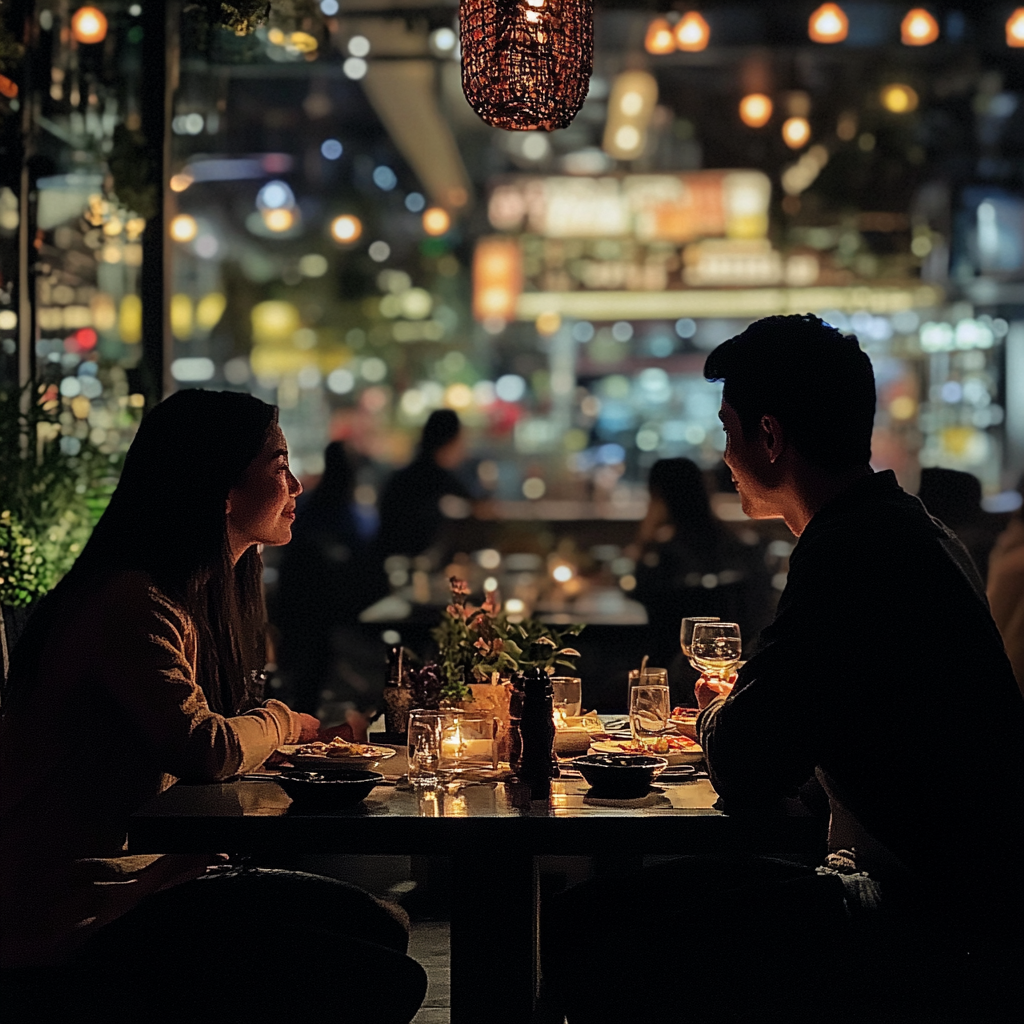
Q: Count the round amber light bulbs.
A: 12